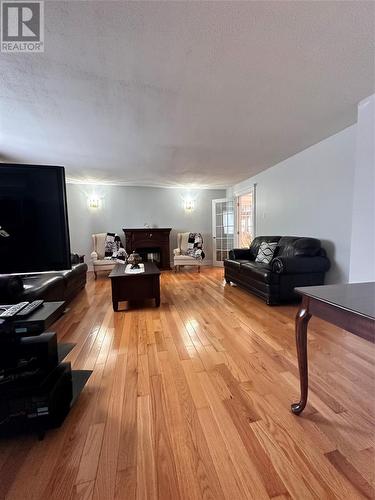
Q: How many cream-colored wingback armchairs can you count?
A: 2